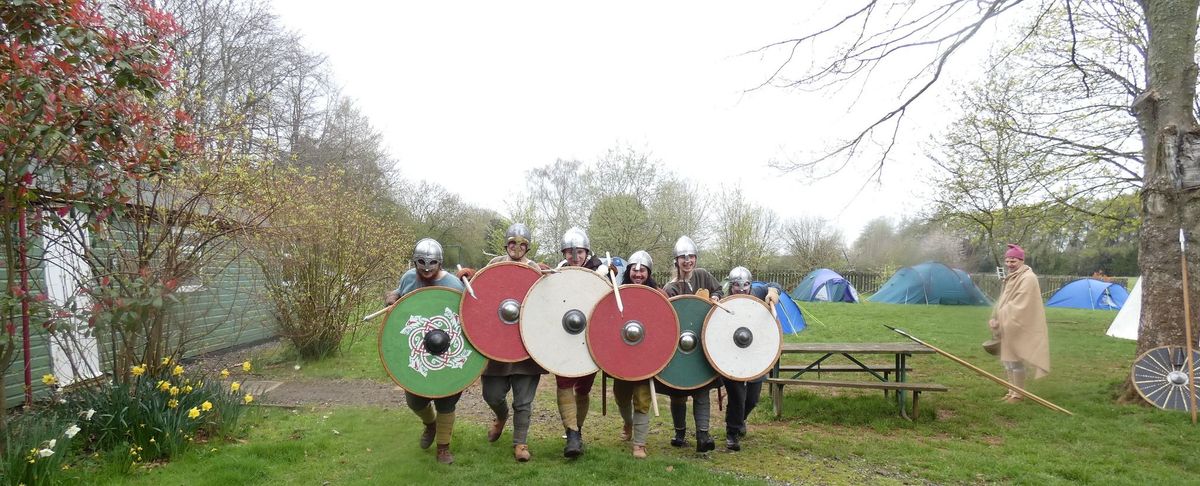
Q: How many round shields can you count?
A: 7